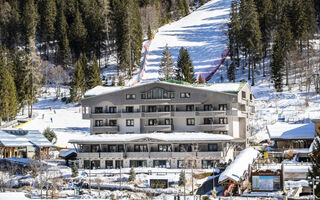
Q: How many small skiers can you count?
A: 4